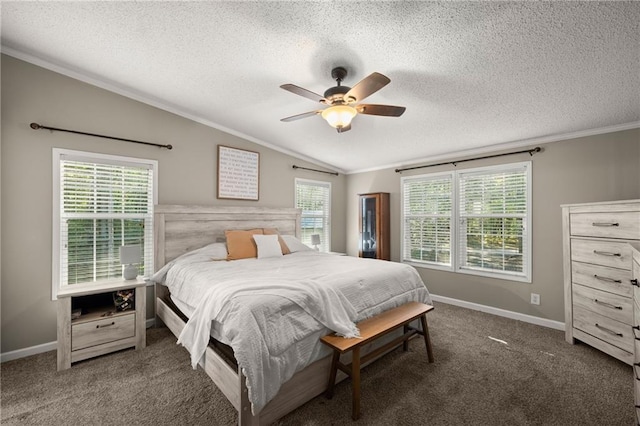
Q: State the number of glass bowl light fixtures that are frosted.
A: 1